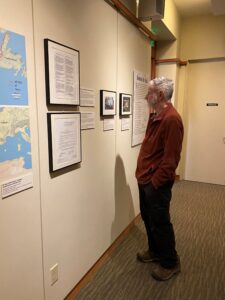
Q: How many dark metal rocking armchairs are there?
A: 0